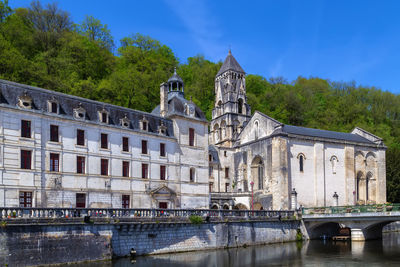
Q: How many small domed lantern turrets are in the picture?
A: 1